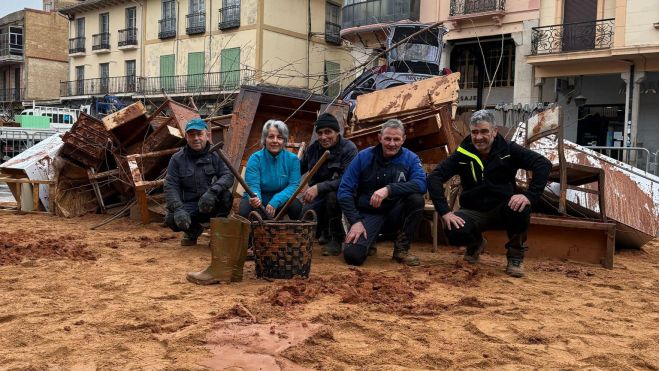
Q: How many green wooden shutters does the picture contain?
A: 4